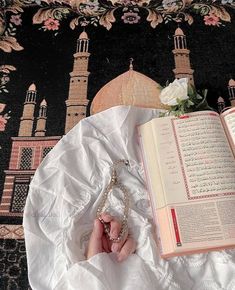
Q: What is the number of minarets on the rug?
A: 6